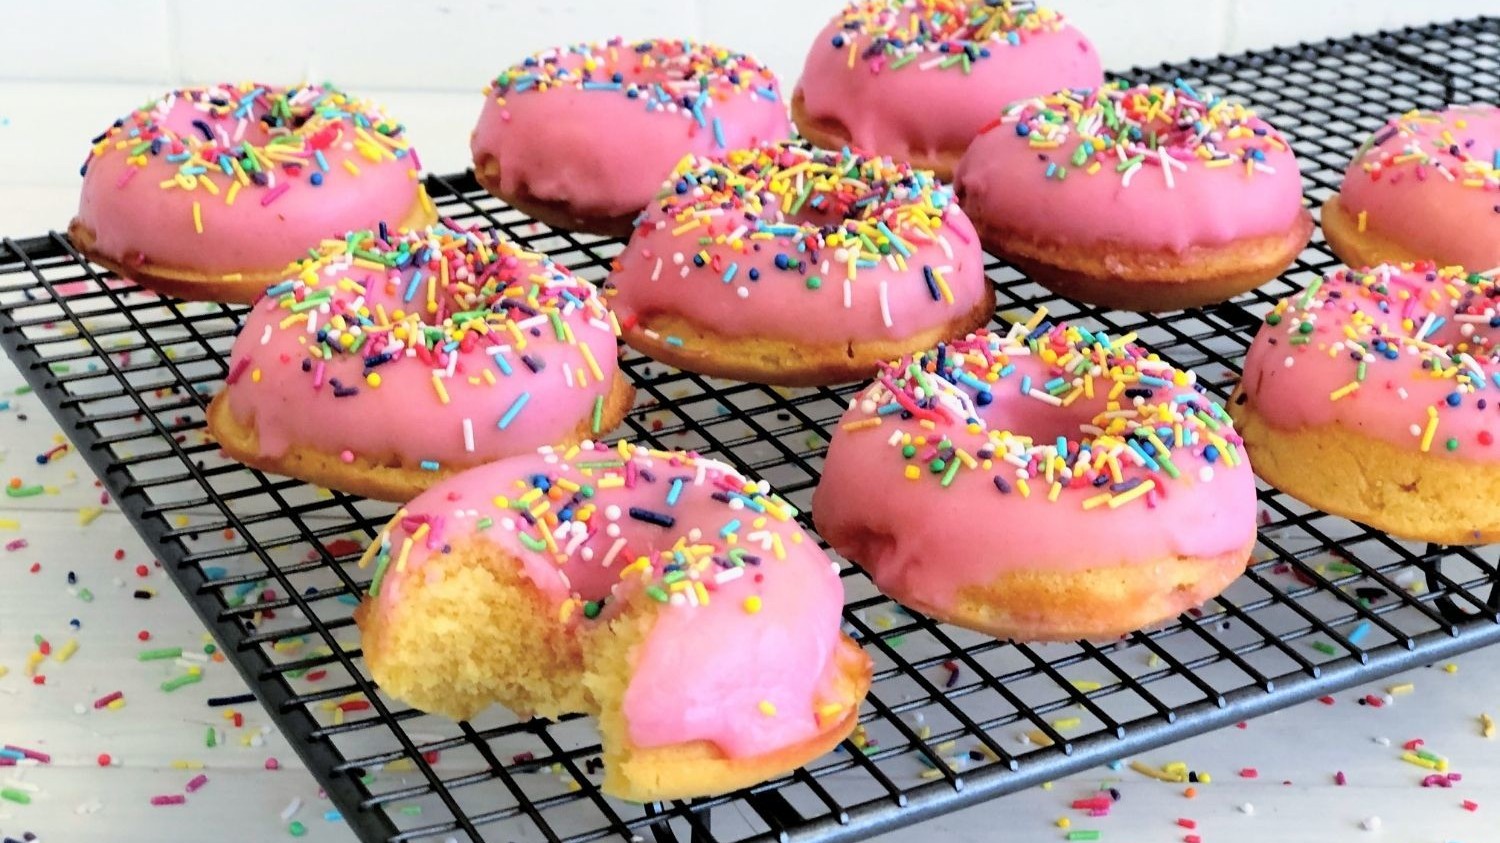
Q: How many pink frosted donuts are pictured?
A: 10